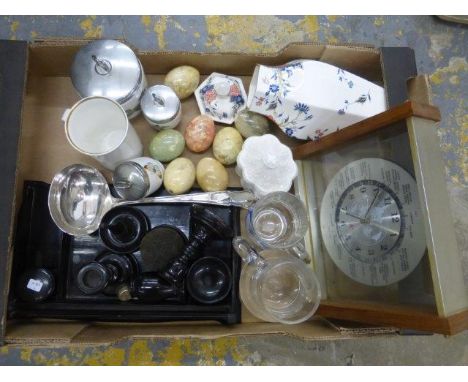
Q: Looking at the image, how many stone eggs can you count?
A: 7